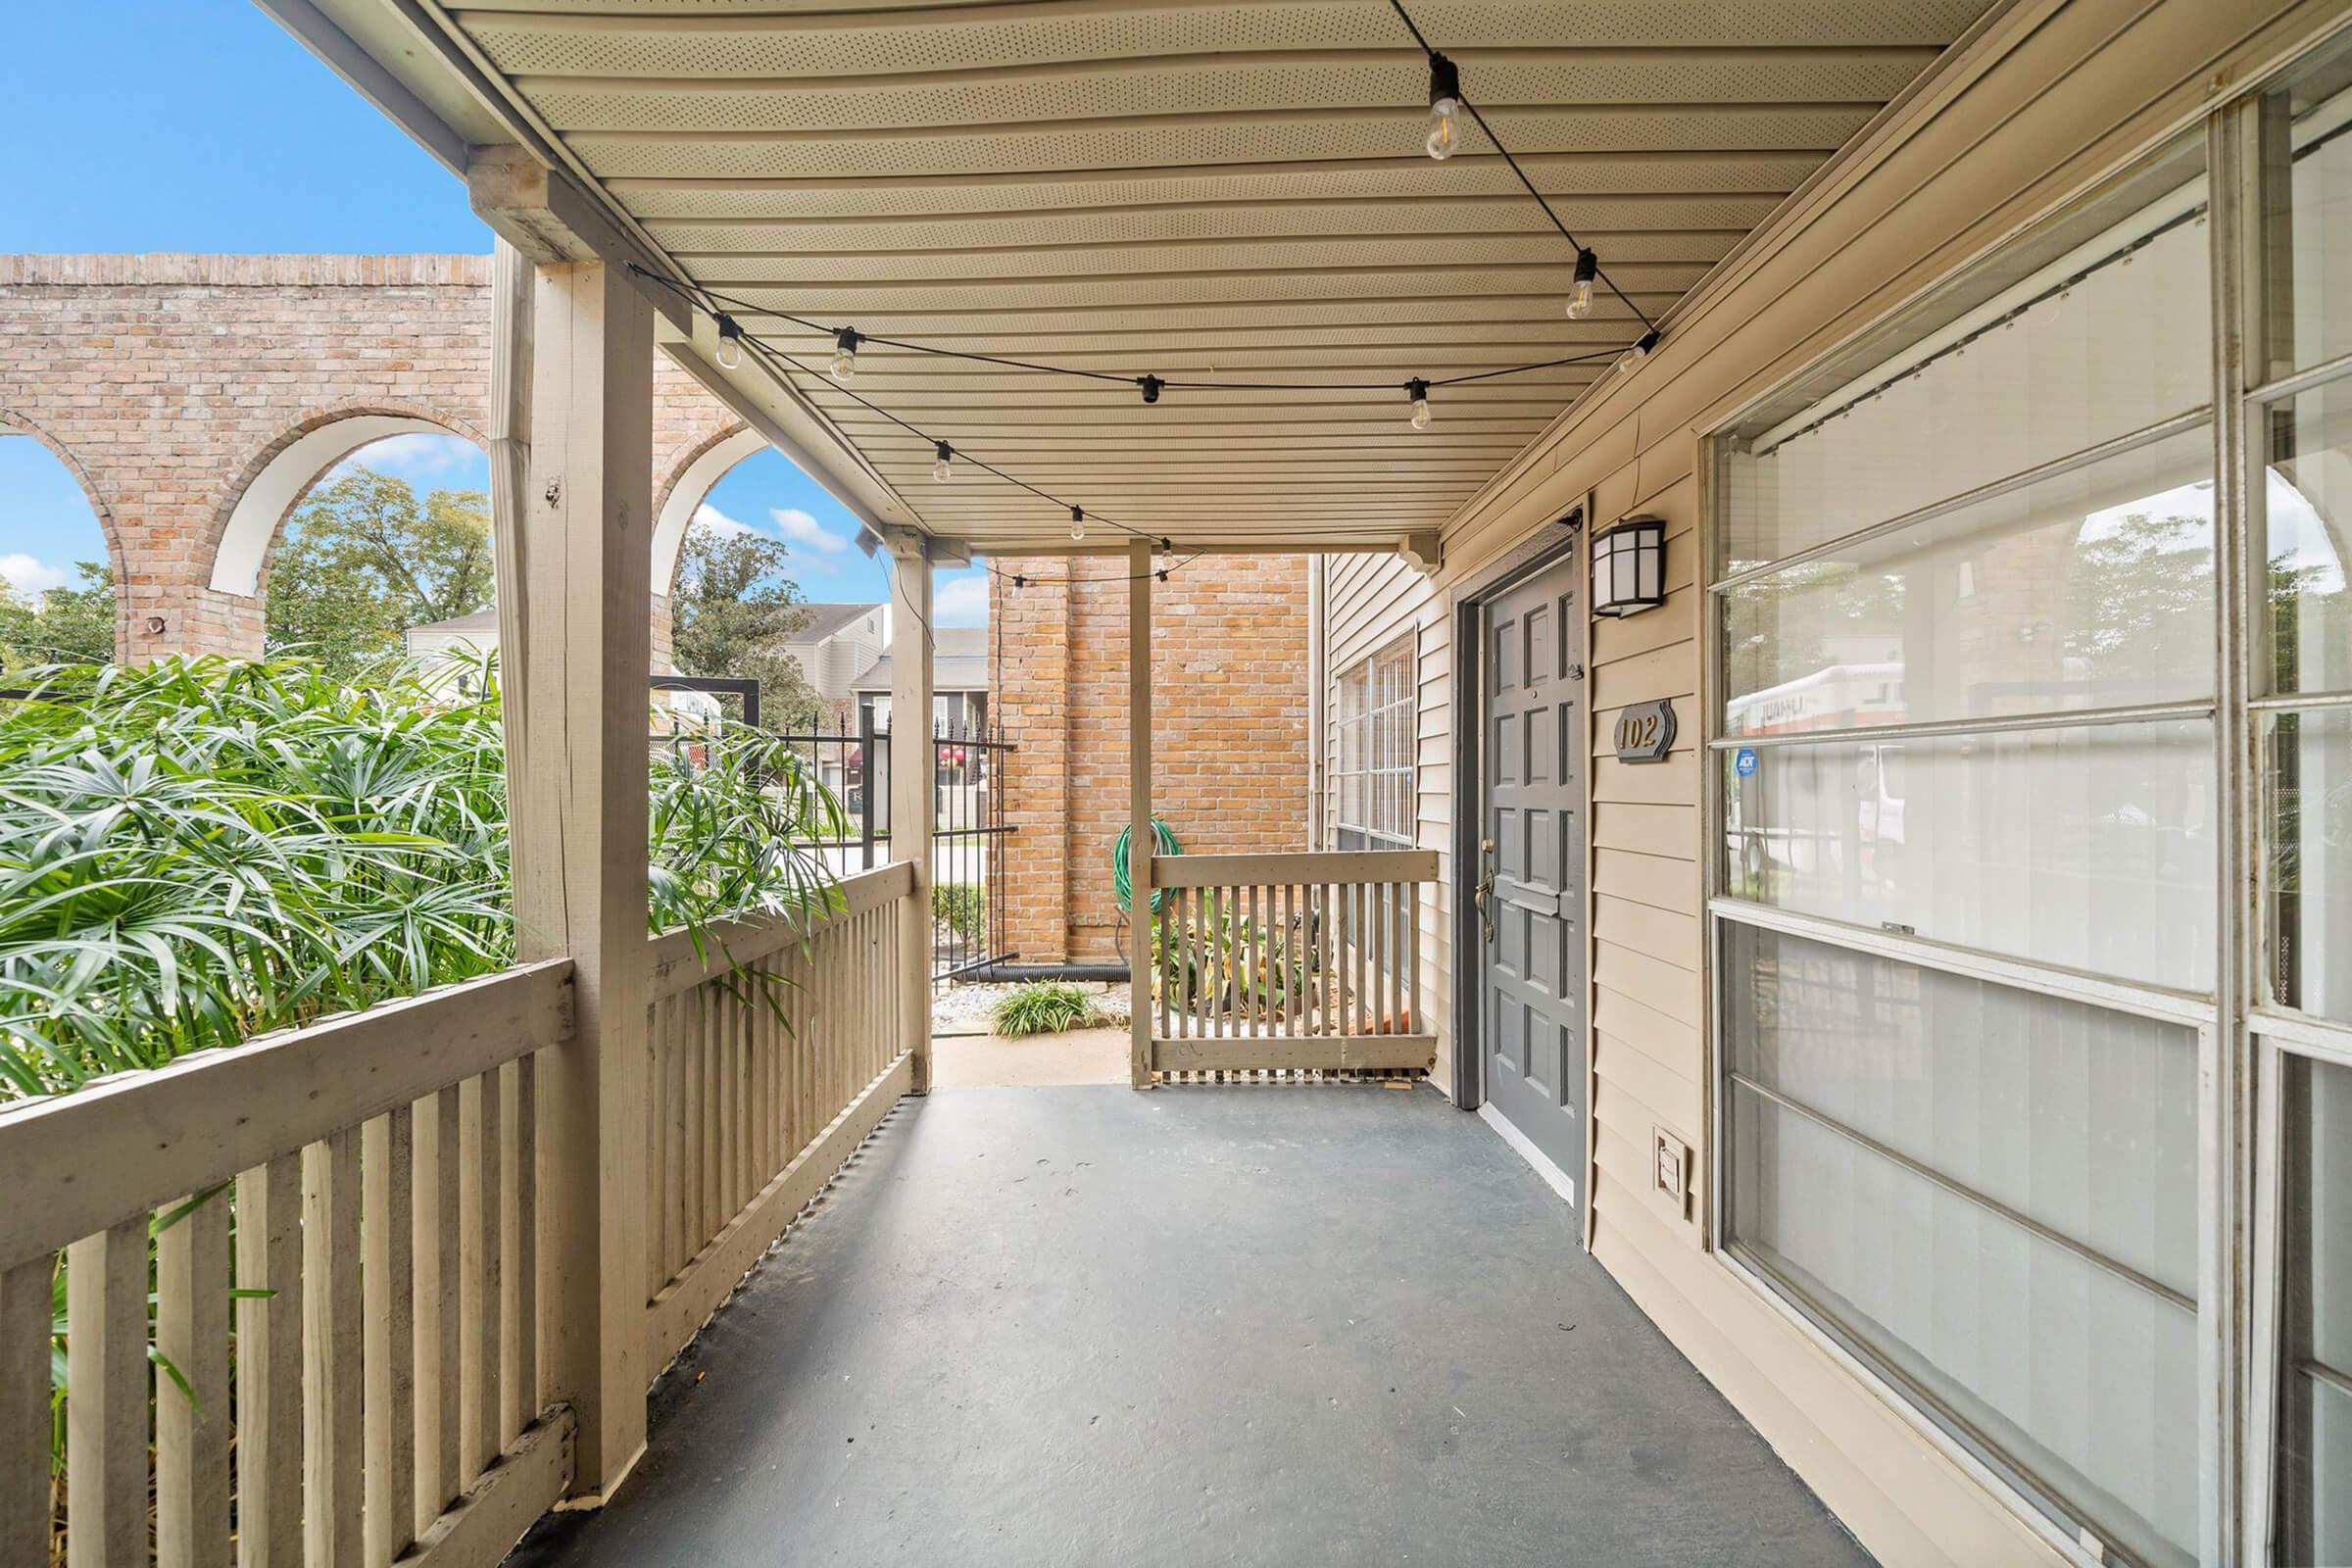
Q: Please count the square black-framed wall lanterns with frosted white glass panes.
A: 1